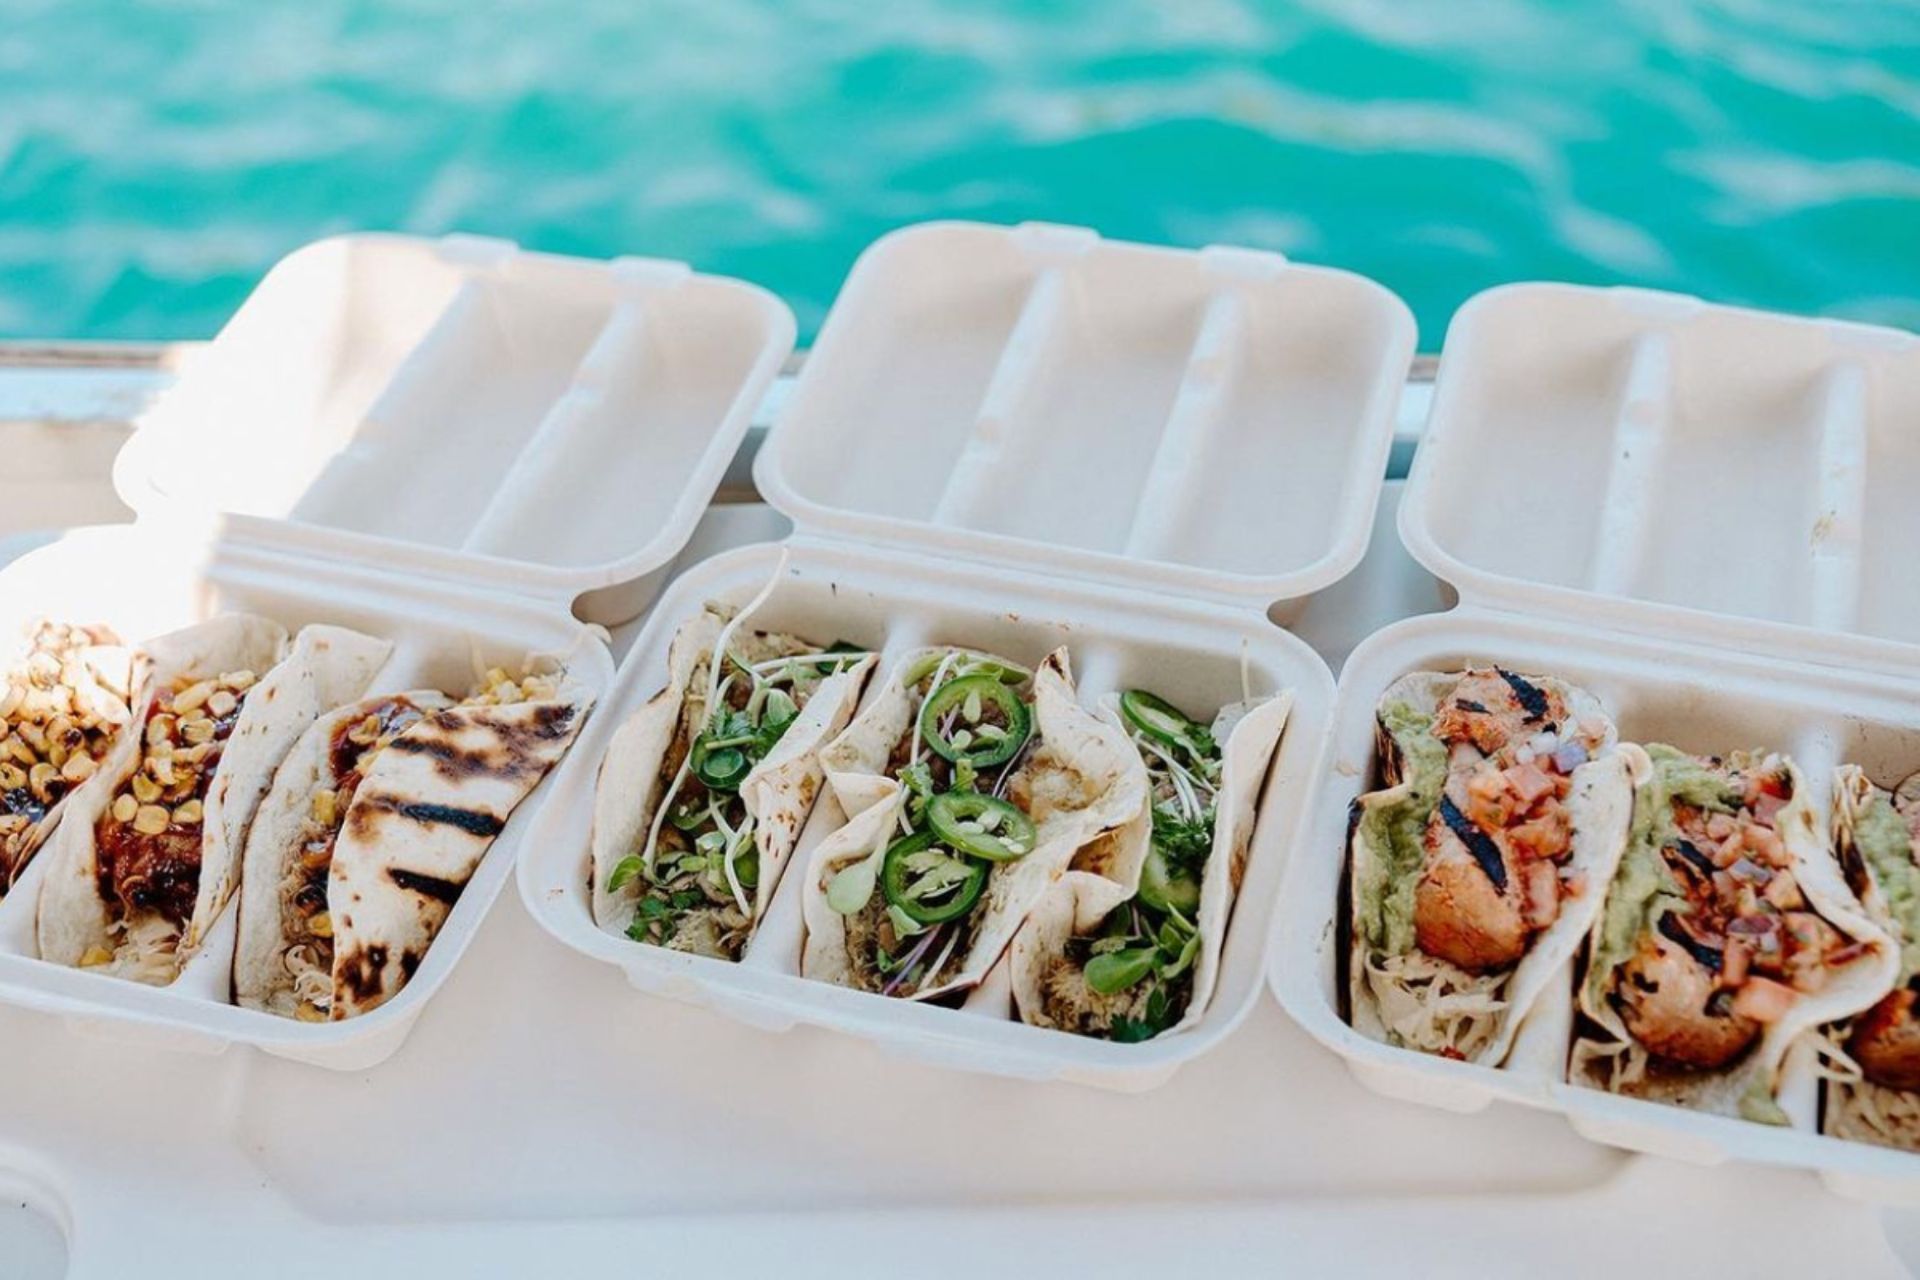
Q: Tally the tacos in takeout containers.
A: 9